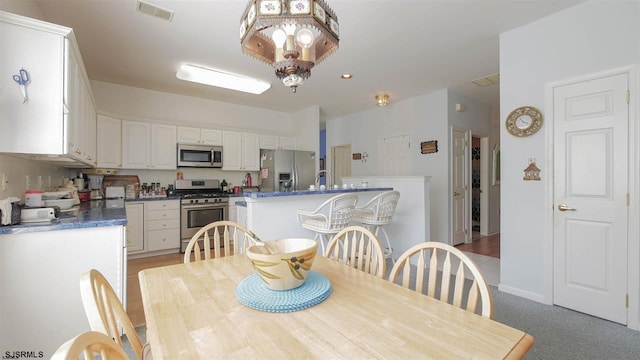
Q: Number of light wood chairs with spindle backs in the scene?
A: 5